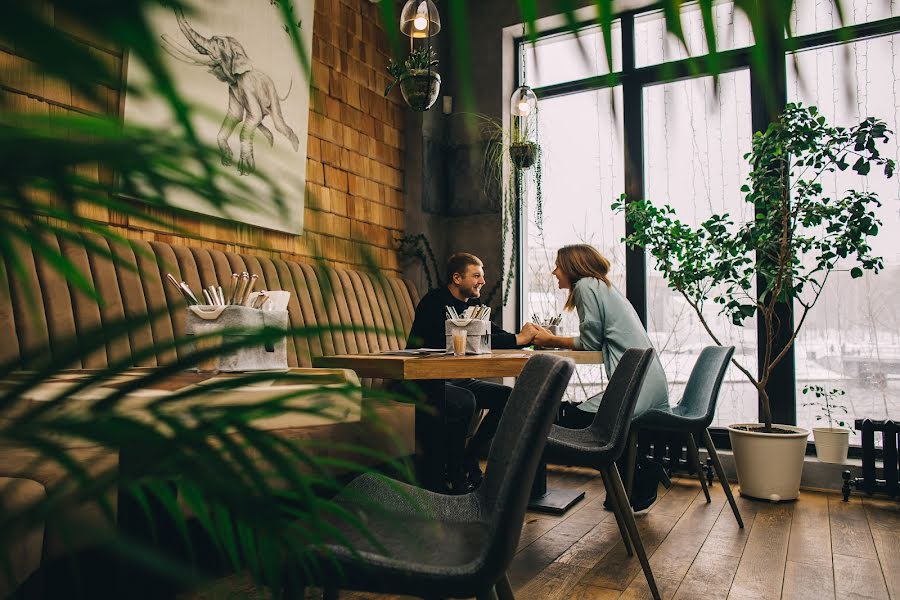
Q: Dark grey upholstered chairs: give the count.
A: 3